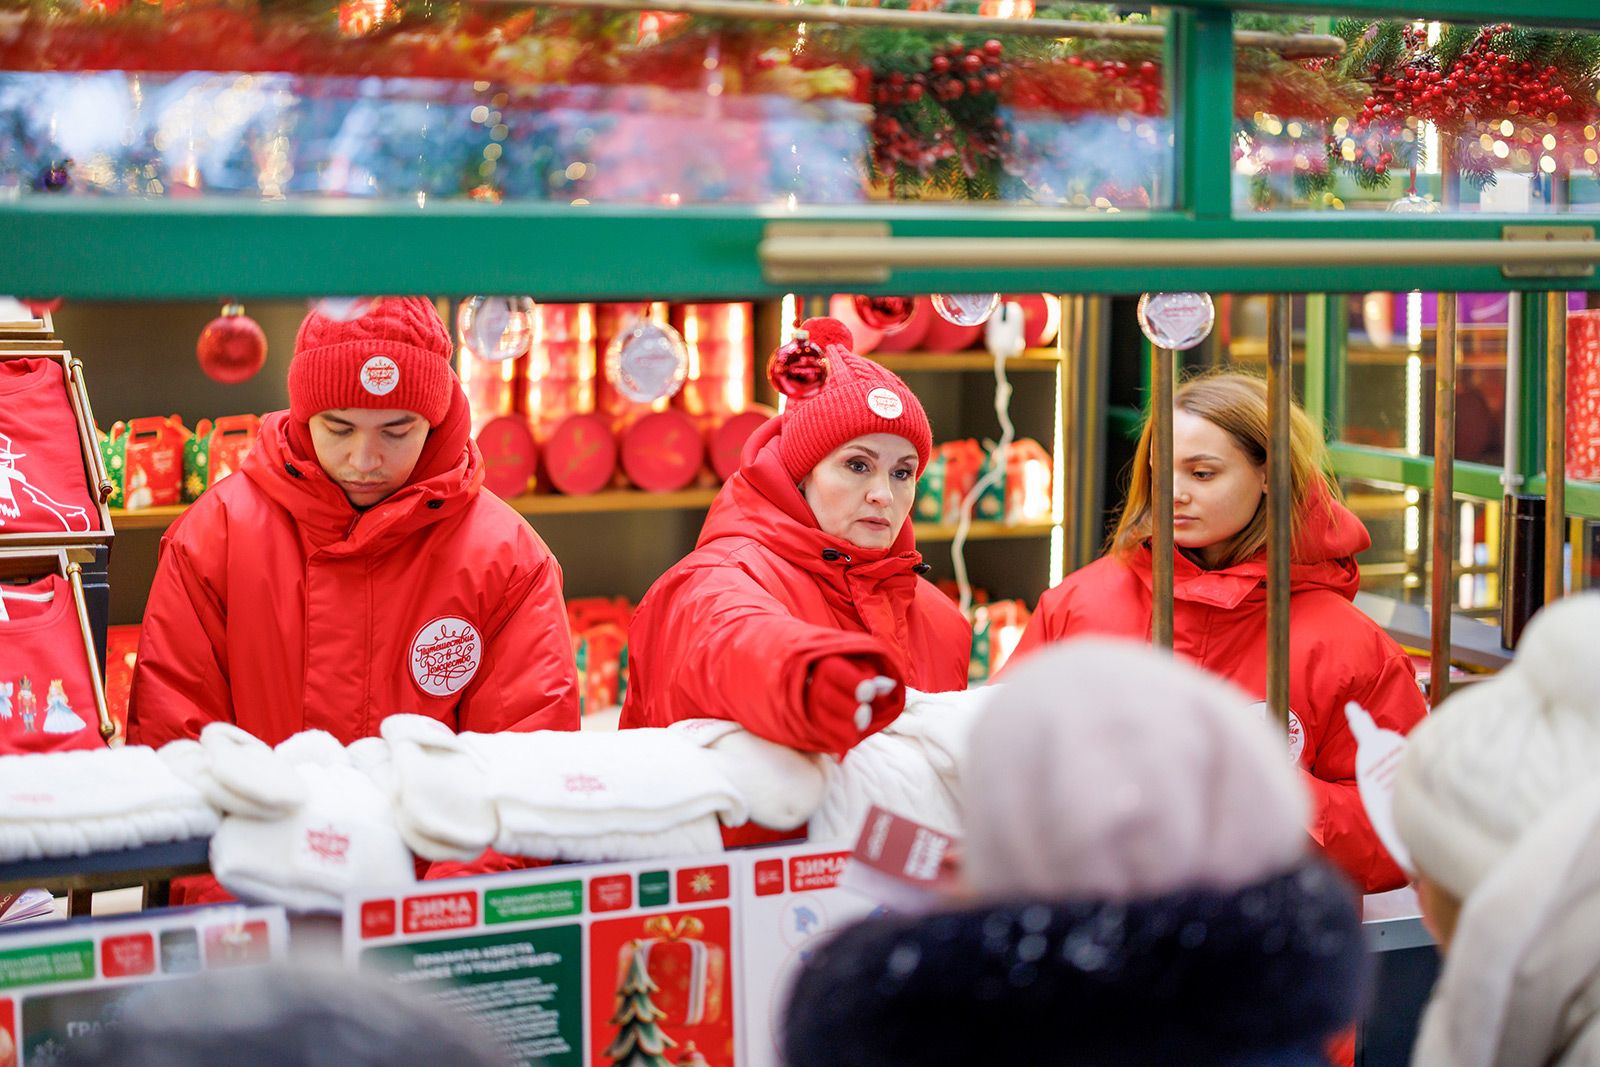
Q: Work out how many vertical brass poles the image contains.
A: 4